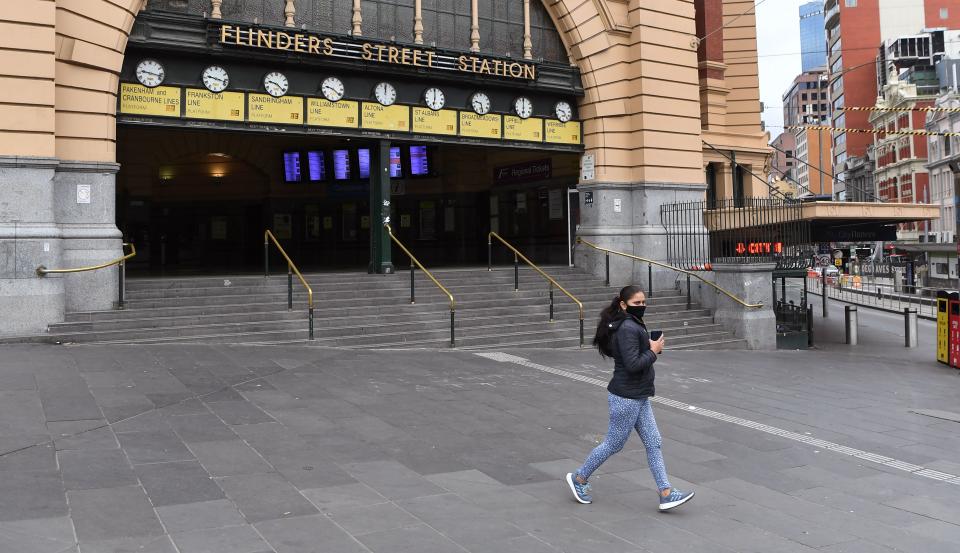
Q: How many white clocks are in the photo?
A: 9